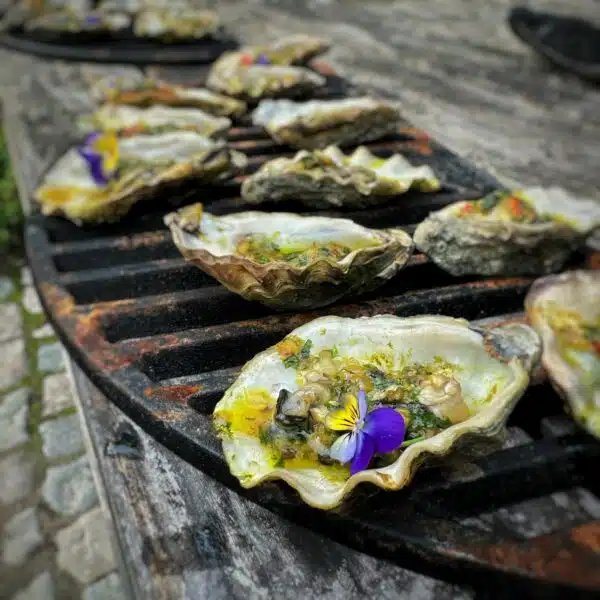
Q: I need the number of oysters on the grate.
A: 11